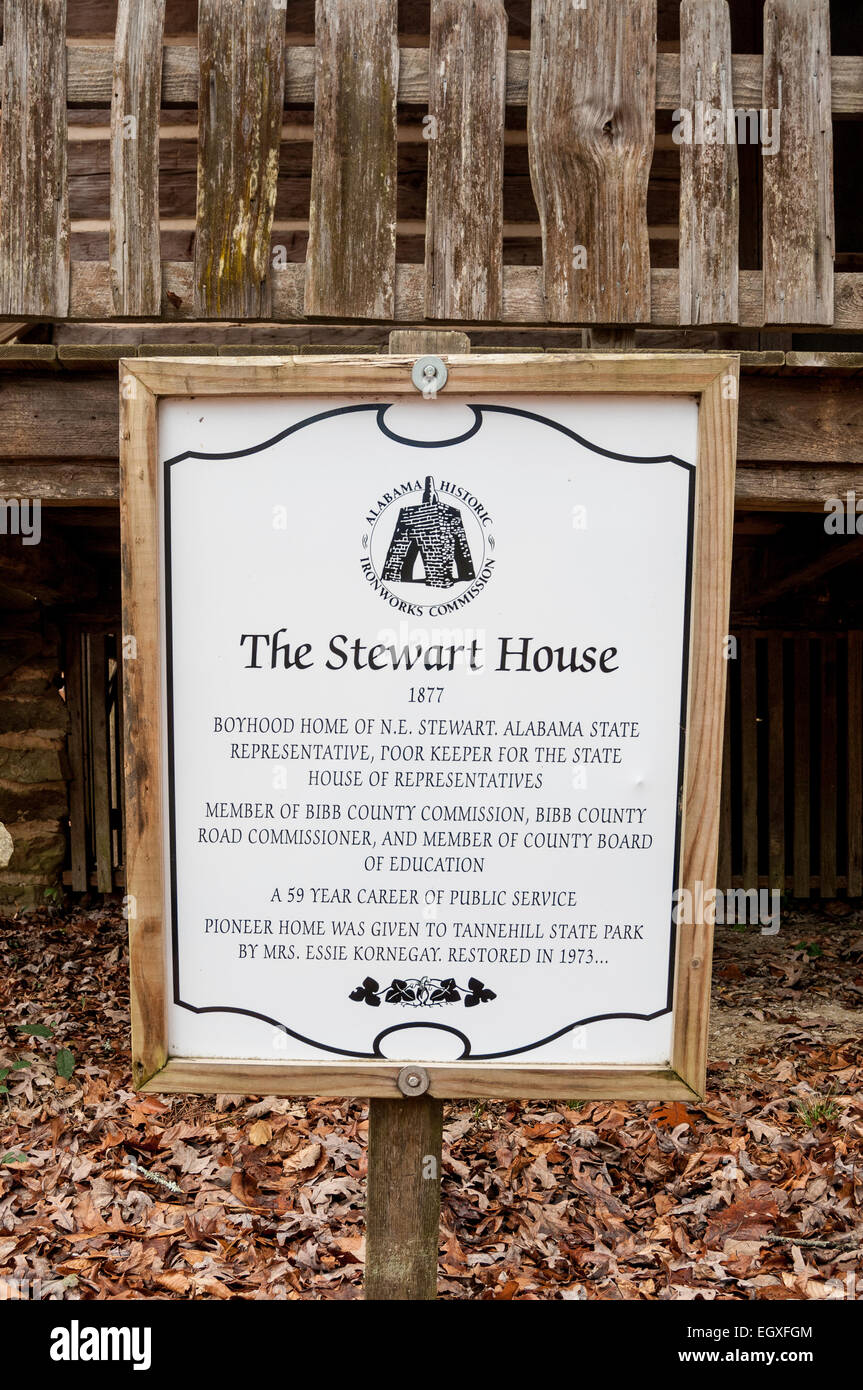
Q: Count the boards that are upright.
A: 8